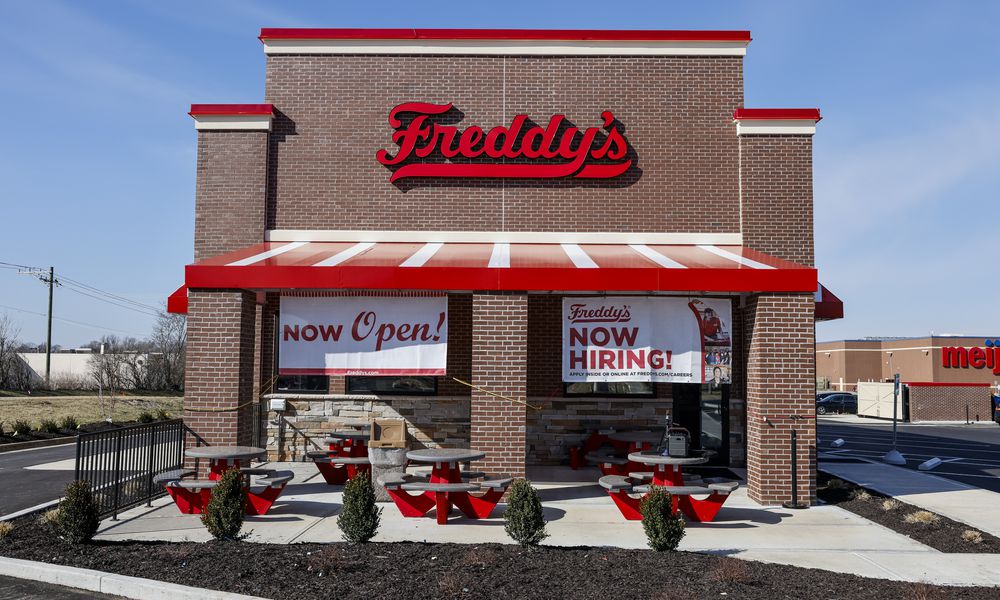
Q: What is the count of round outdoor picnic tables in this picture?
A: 5